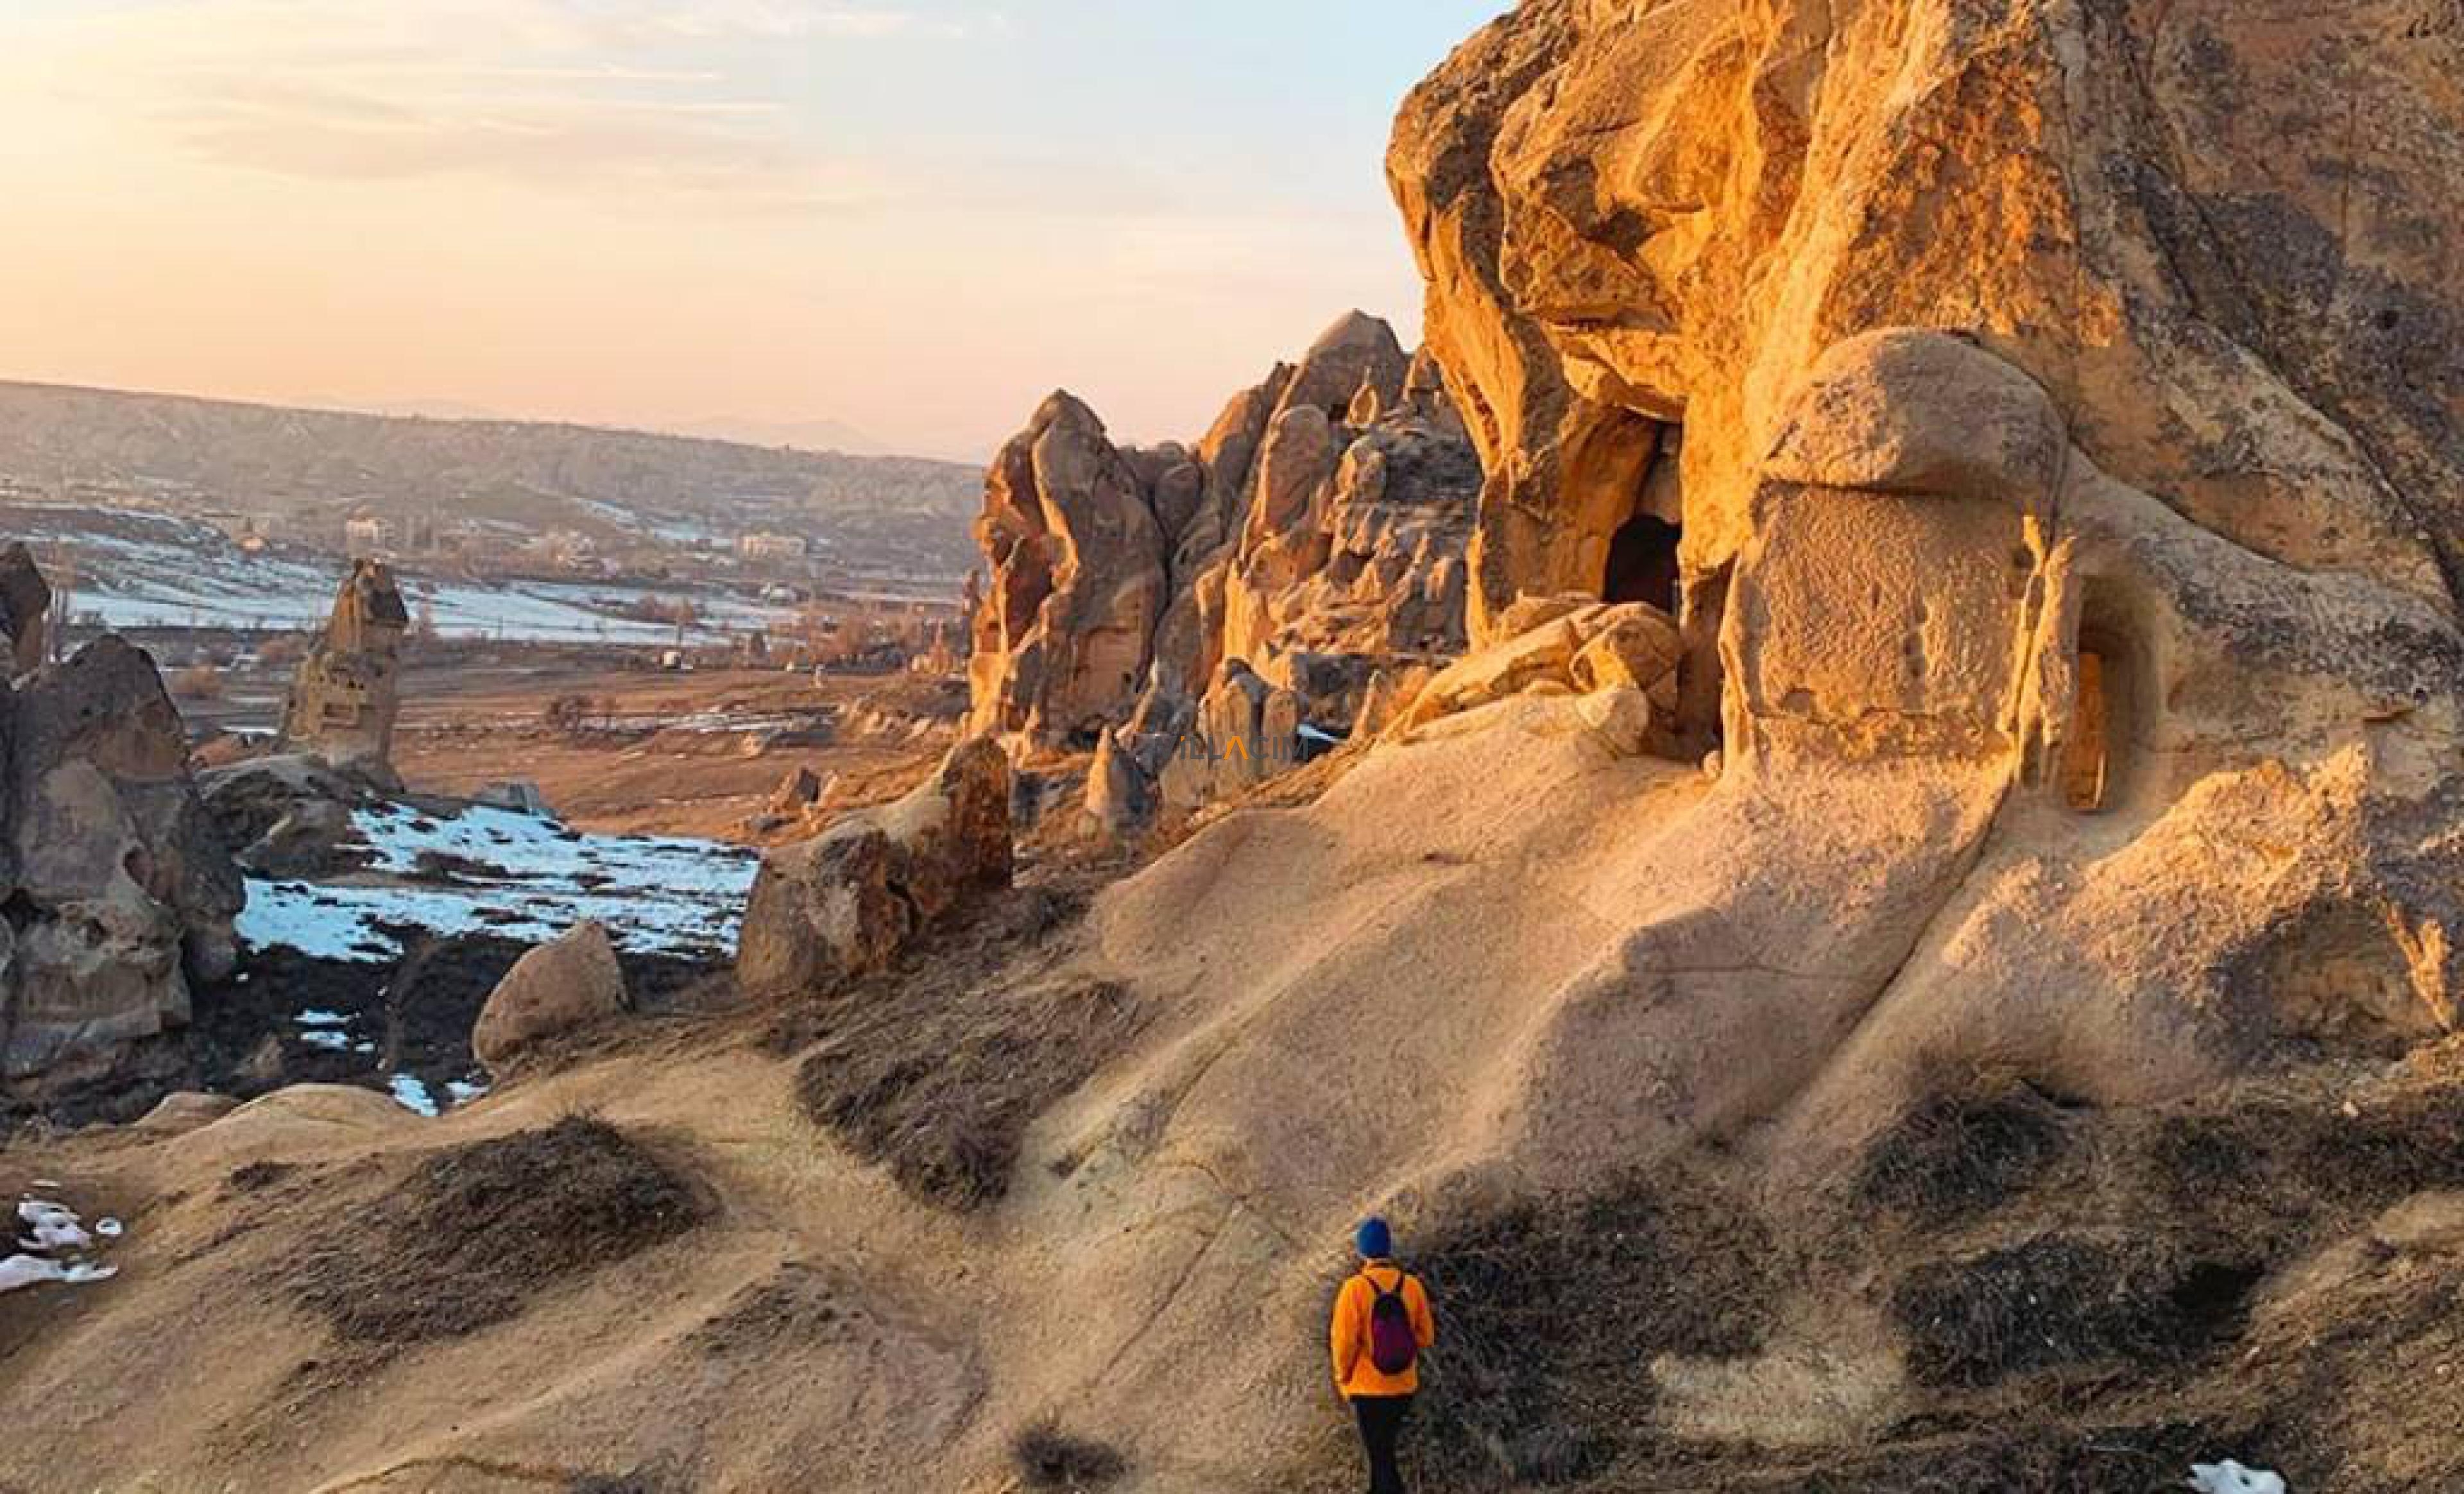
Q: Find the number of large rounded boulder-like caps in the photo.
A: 1